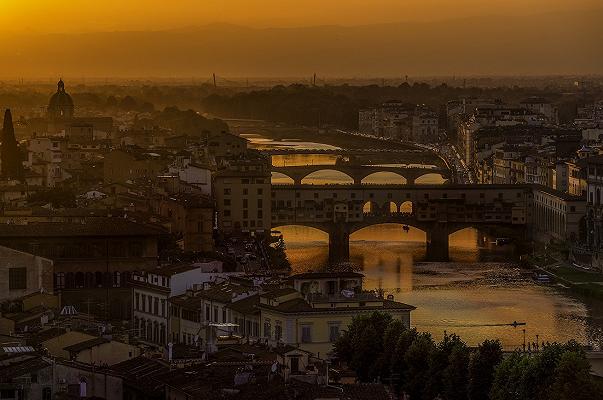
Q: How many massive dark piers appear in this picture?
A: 2